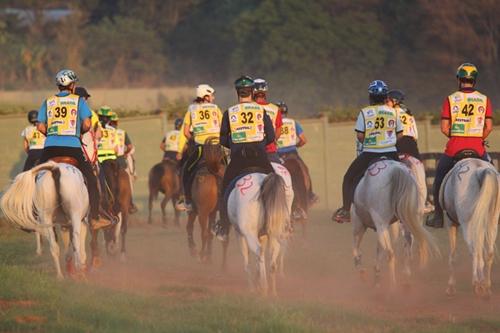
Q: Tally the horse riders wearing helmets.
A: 13